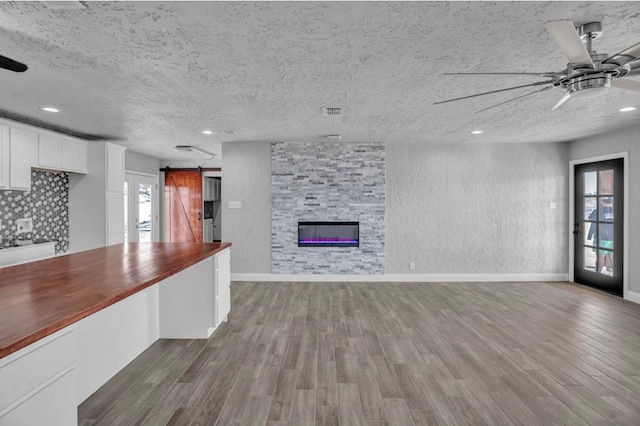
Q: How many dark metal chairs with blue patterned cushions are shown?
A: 0